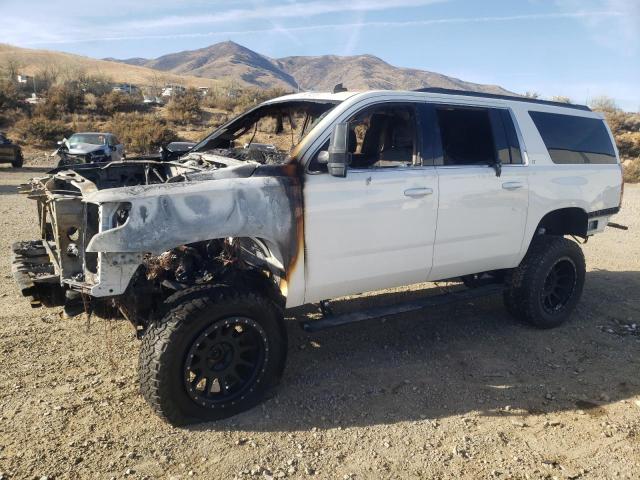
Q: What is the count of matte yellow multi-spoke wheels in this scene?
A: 0